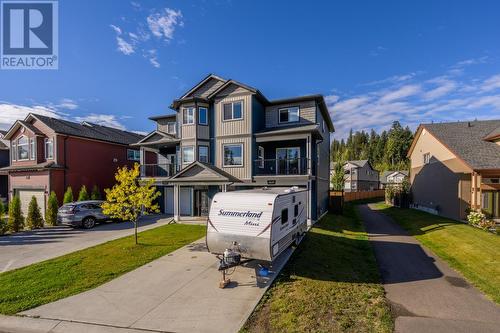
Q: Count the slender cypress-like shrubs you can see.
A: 7